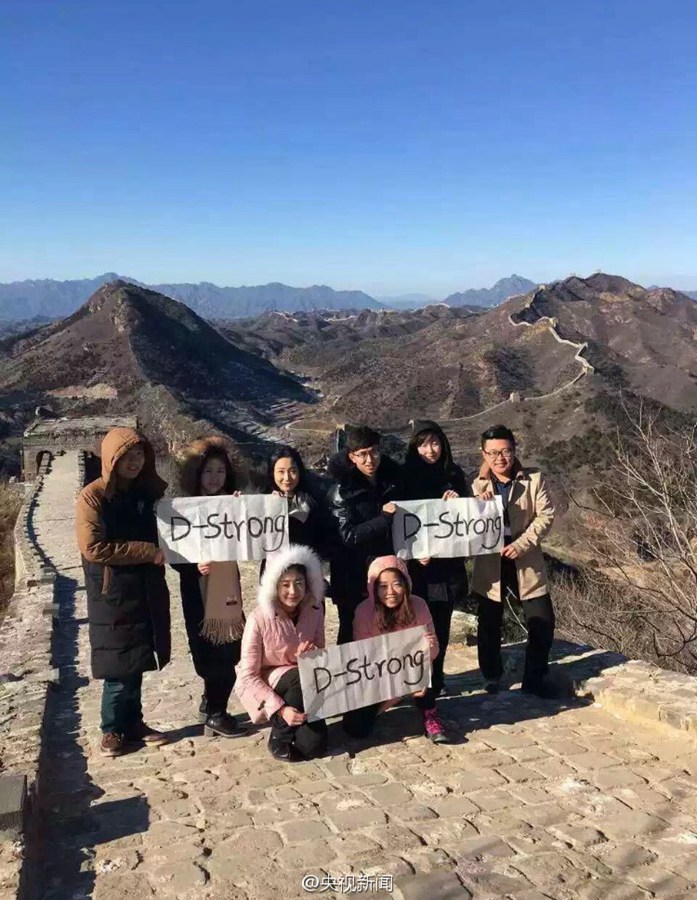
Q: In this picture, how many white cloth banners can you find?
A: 3